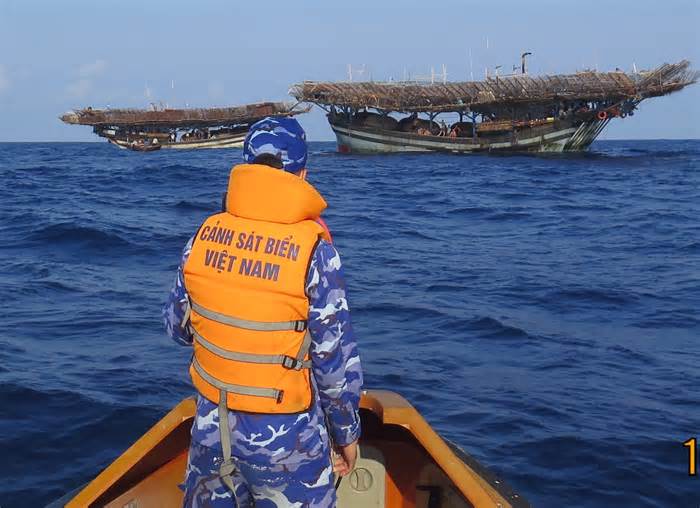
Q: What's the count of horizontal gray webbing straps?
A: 3